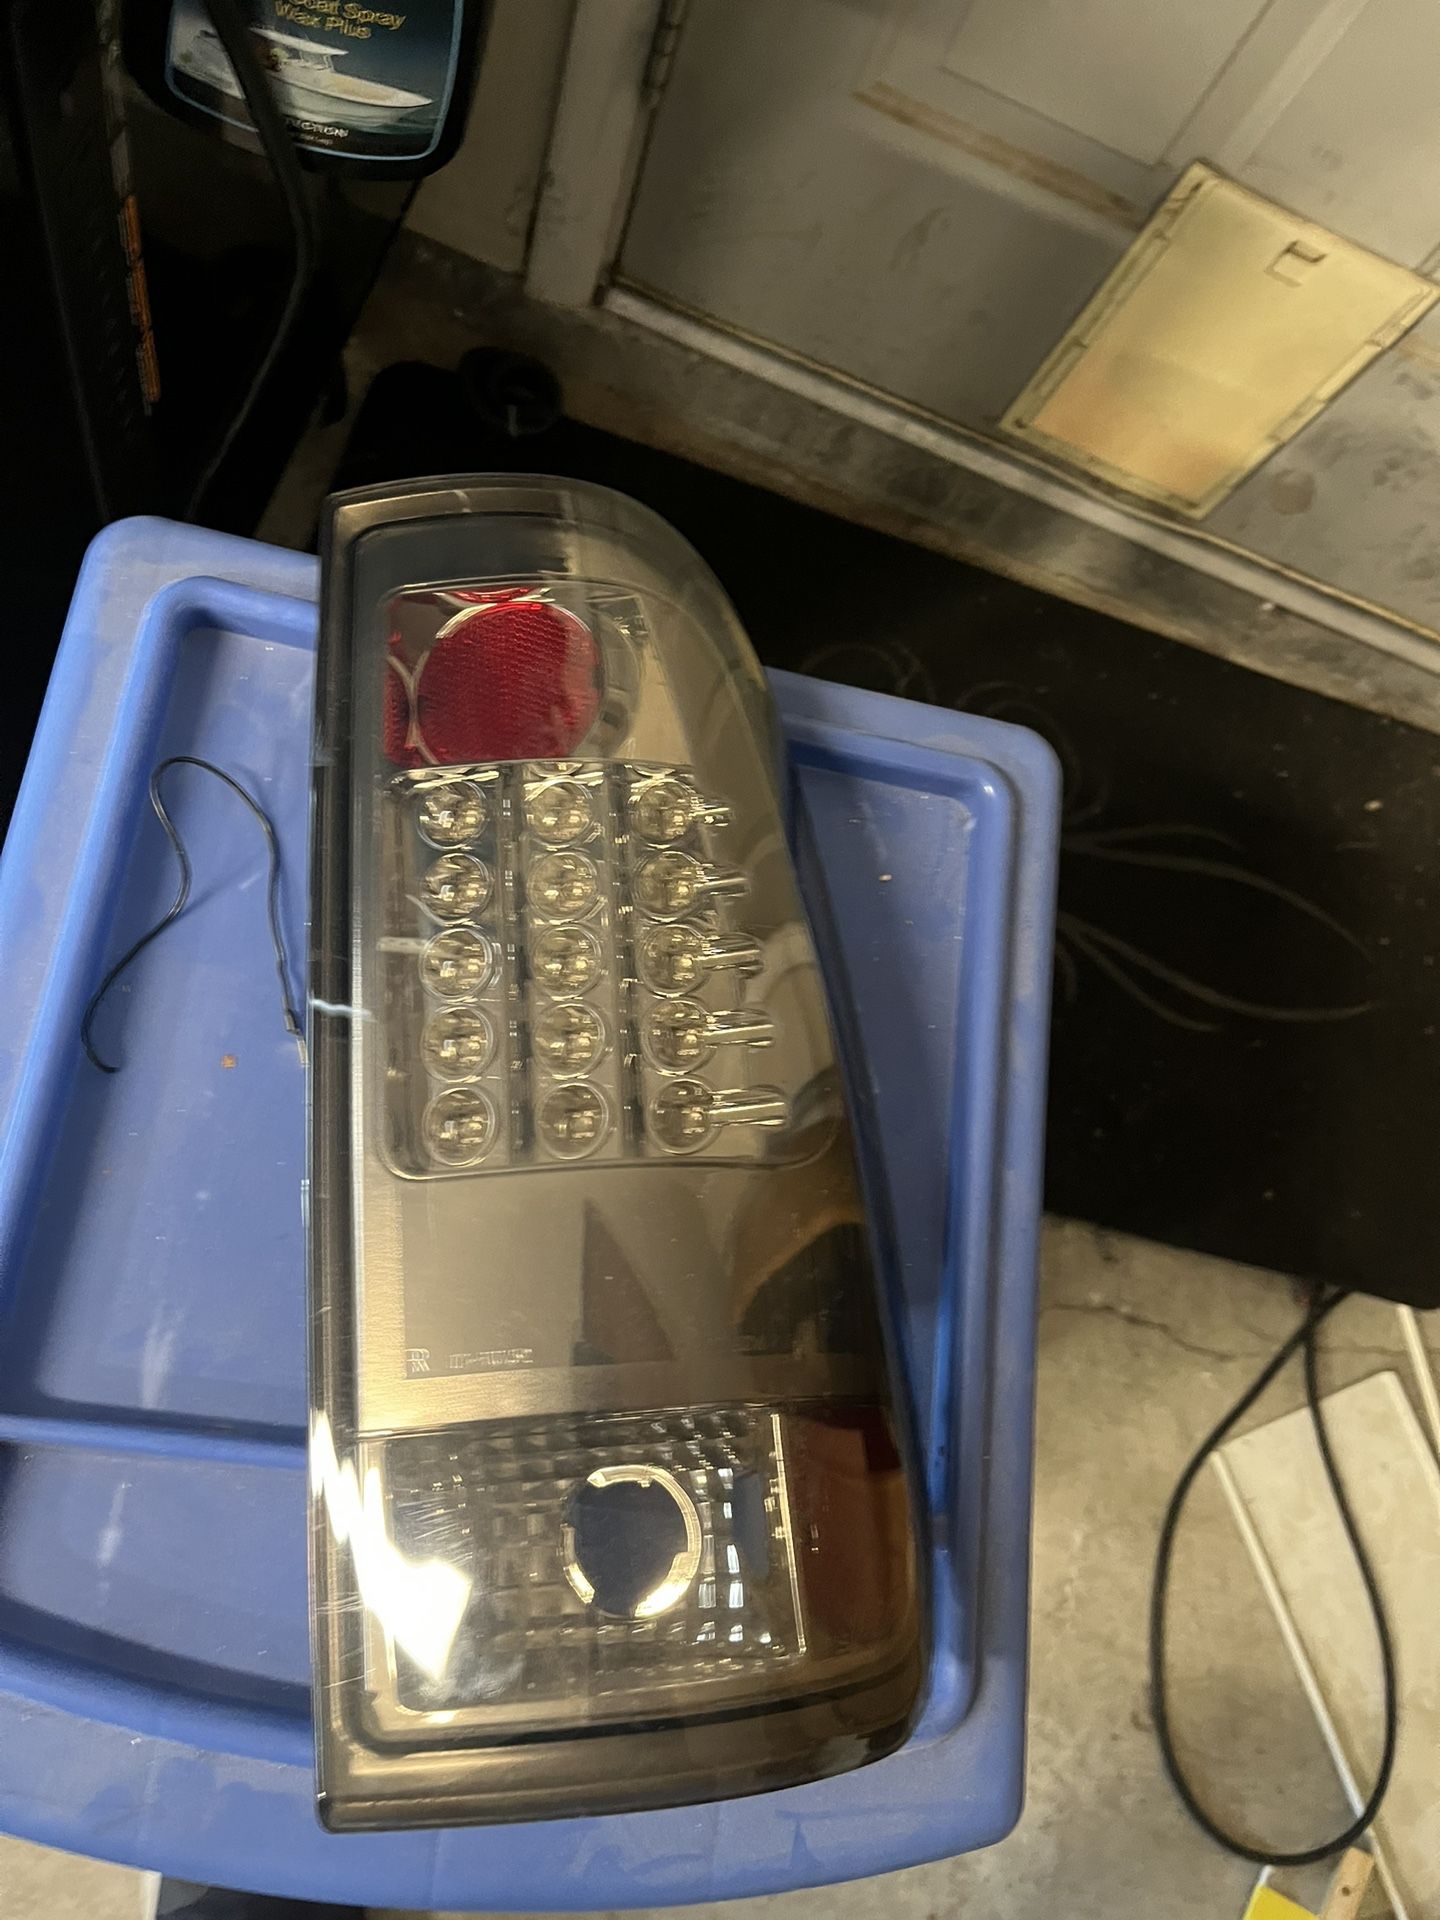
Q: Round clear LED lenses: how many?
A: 15